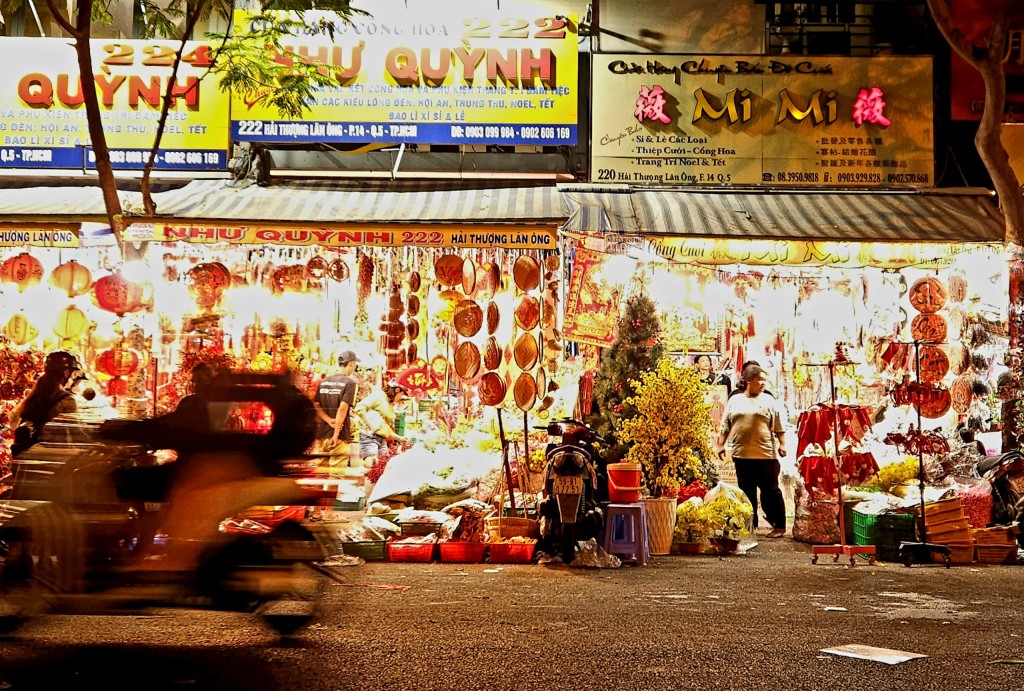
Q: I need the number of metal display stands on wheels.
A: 2